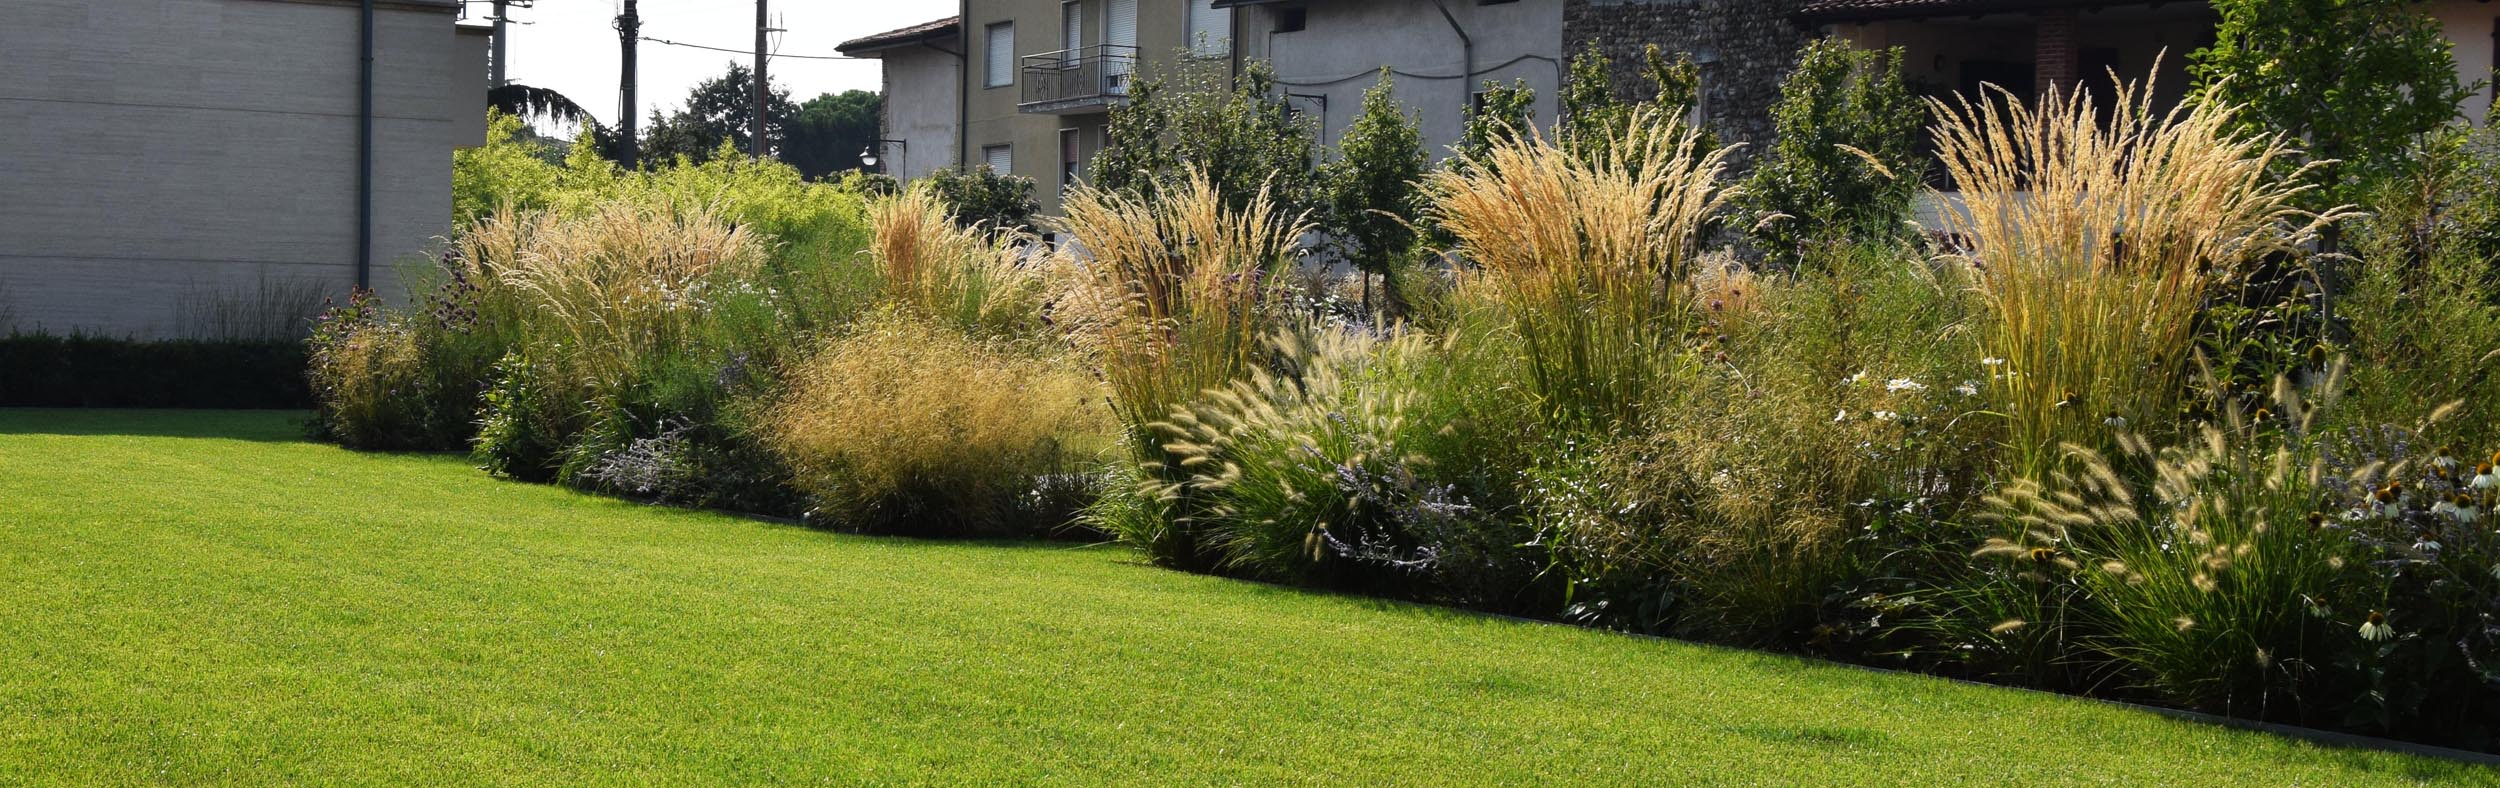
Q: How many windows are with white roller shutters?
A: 5